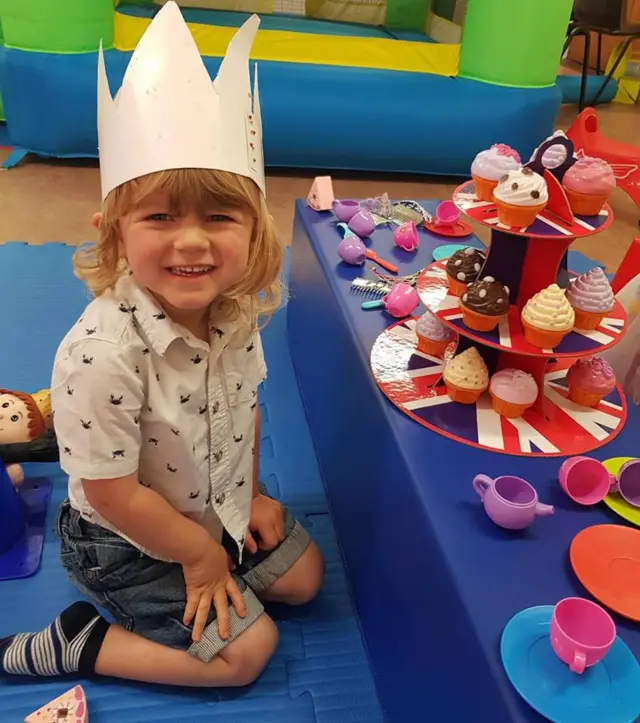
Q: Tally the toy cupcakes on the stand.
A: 12